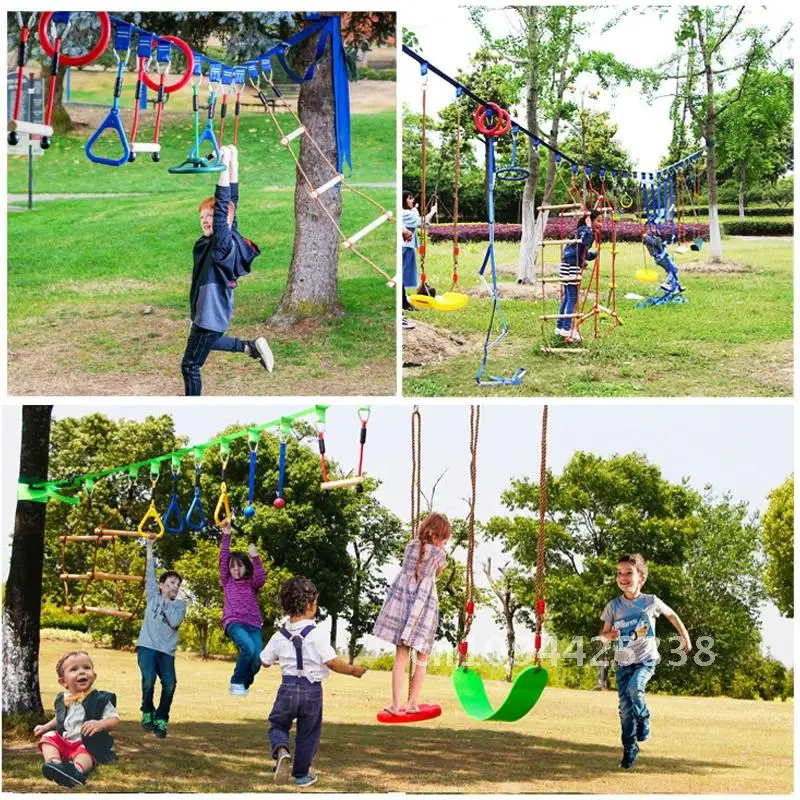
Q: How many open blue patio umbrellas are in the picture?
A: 0